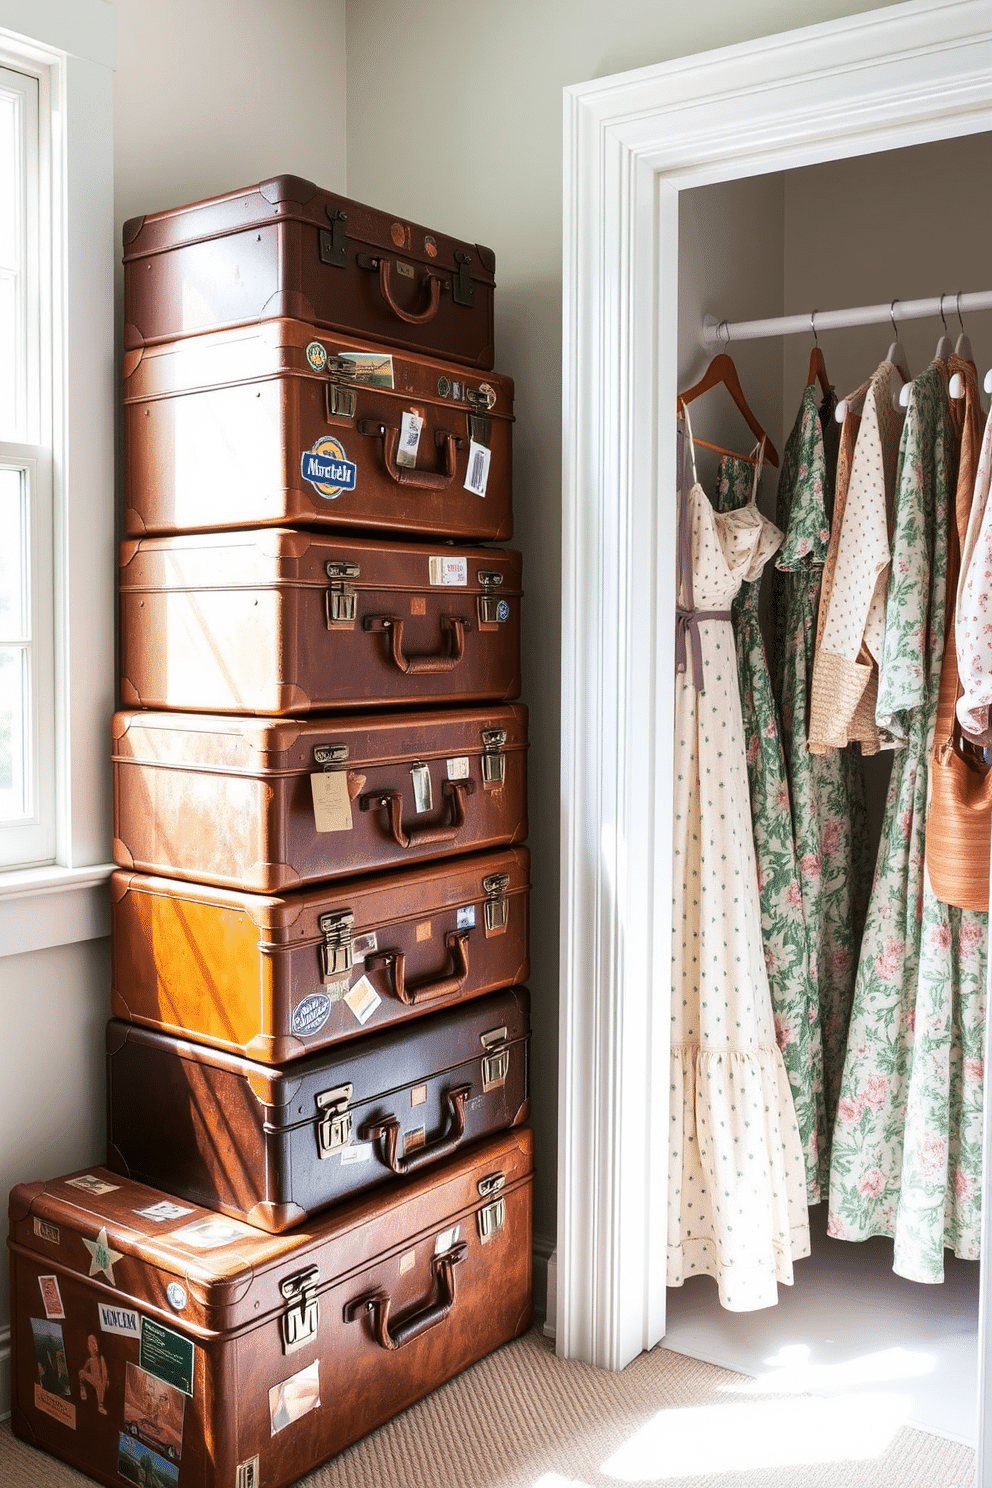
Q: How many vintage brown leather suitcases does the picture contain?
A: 7